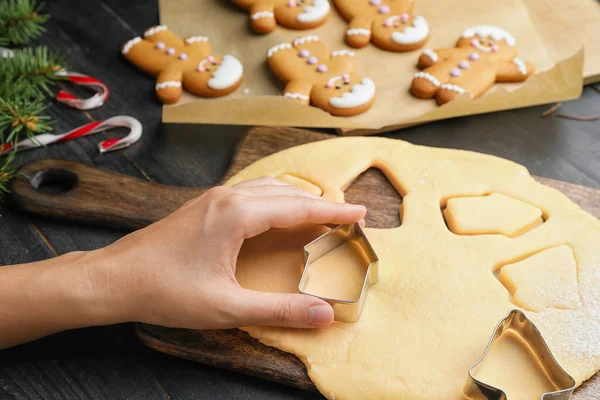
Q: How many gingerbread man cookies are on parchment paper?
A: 5